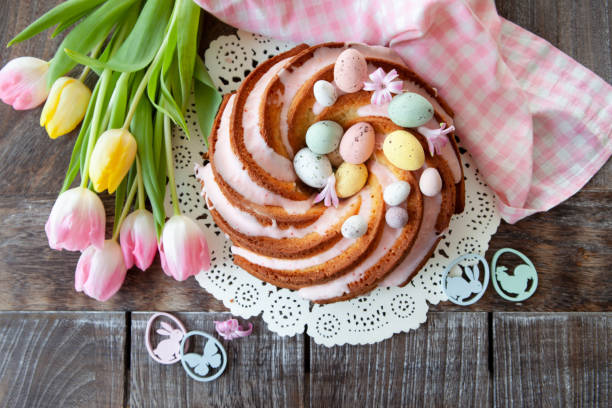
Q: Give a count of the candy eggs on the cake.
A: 13